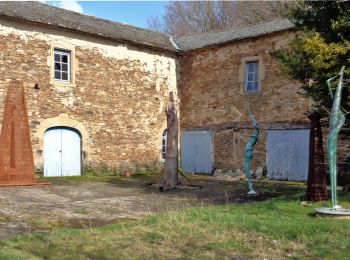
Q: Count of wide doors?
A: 3